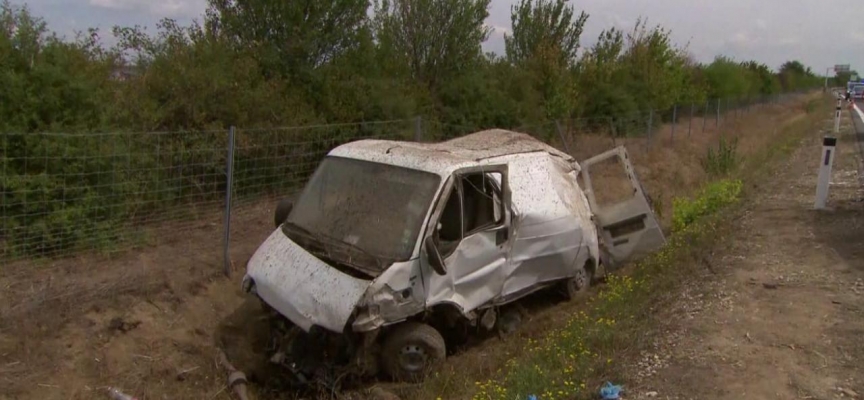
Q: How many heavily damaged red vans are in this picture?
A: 0